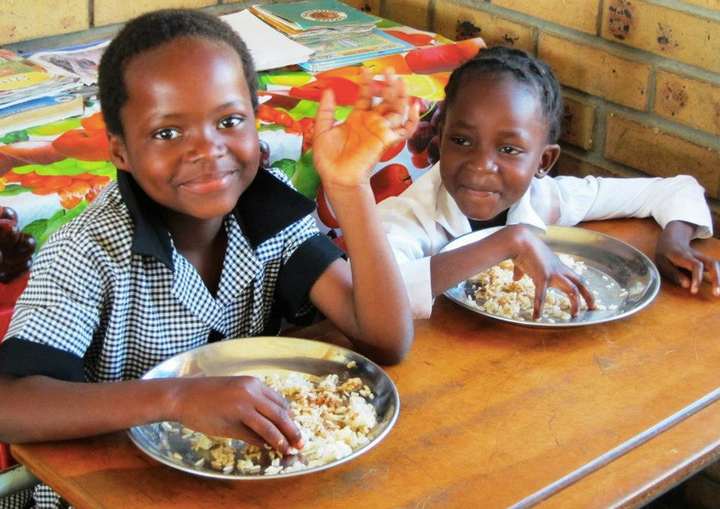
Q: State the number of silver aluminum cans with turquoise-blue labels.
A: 0